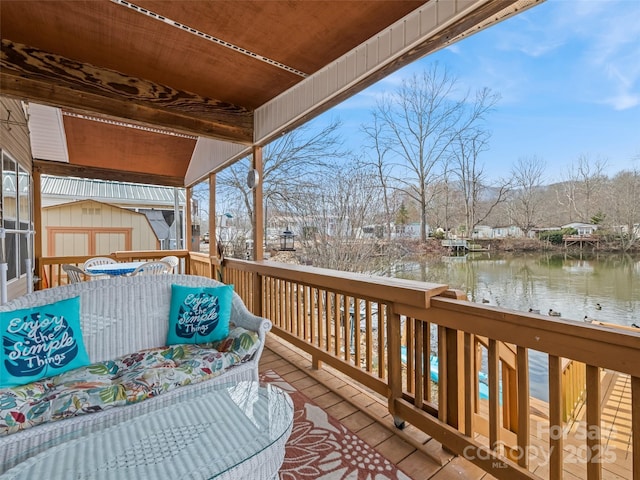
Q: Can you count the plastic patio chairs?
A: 4